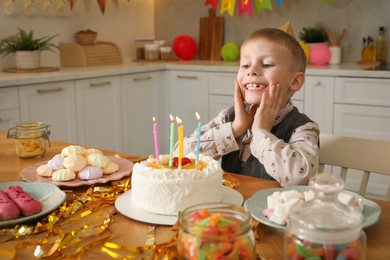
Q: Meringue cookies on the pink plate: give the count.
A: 9